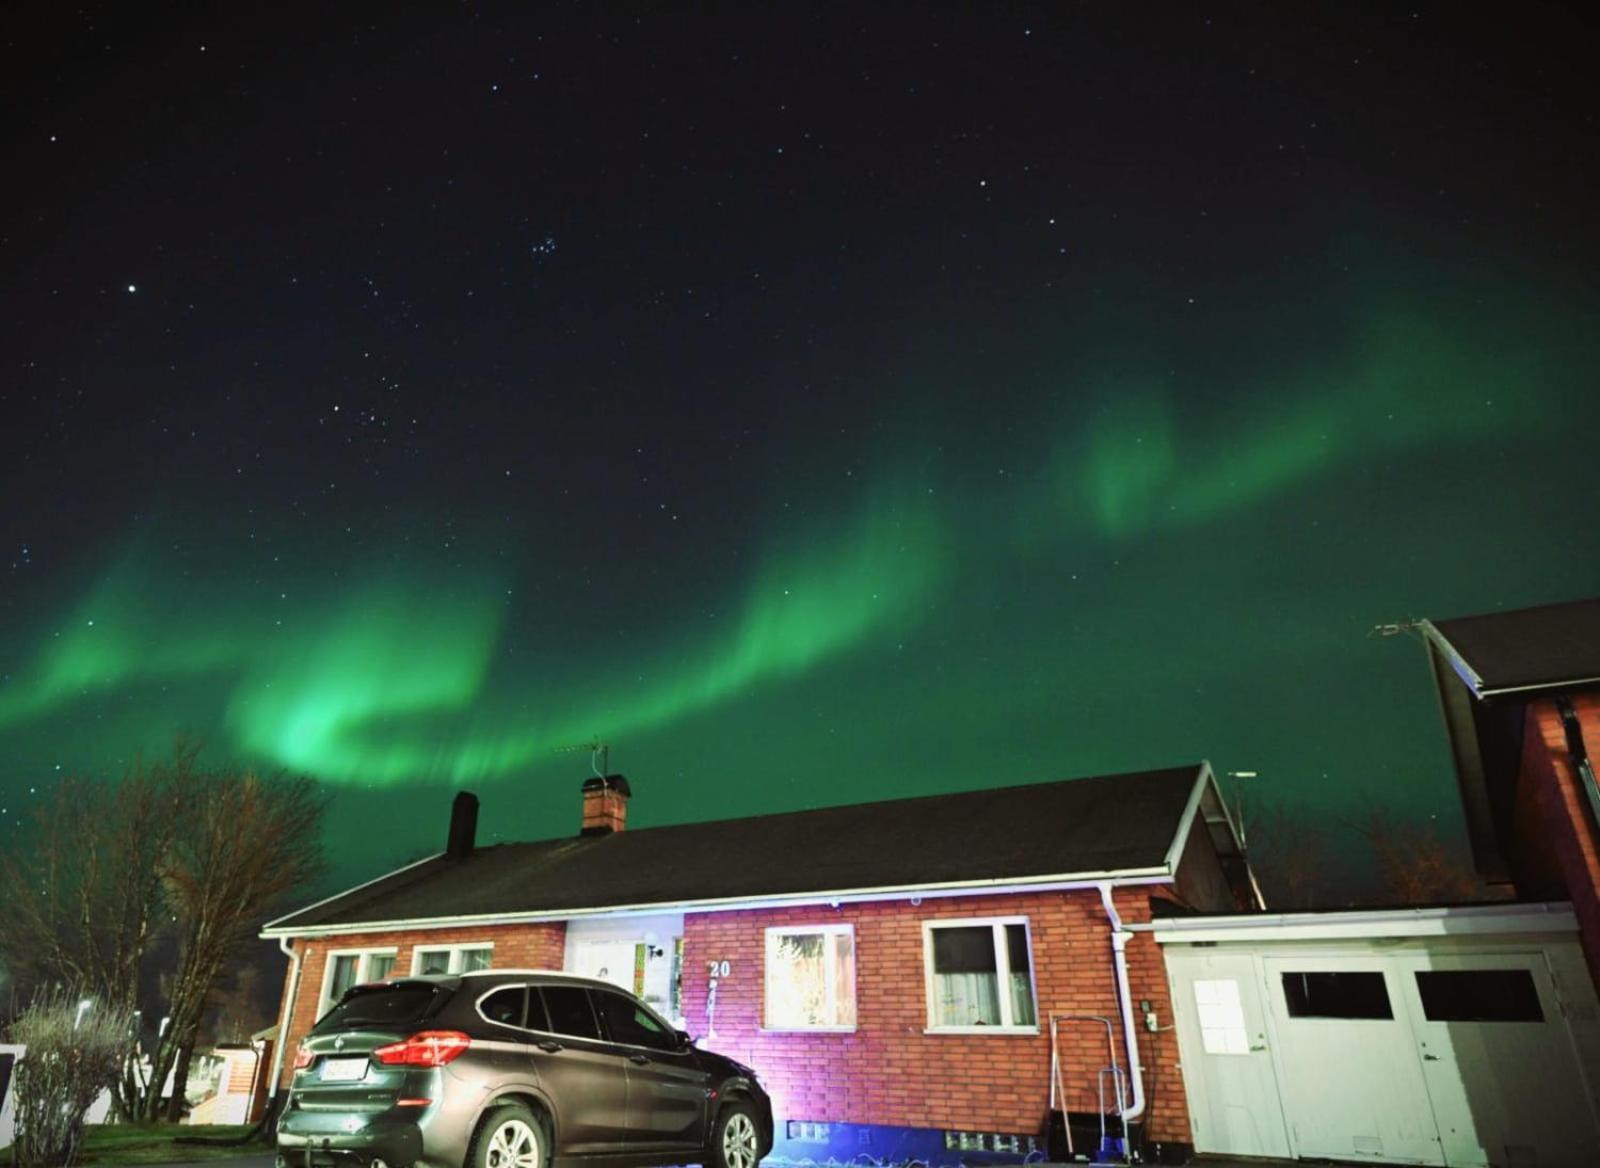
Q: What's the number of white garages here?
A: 1